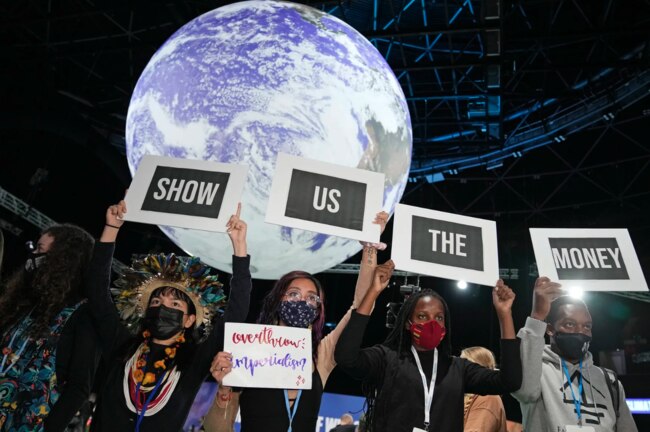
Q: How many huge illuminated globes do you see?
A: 1